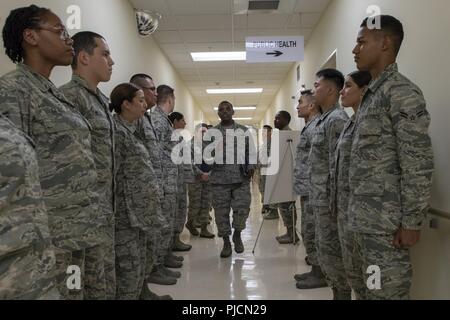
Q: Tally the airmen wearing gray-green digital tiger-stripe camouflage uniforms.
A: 15